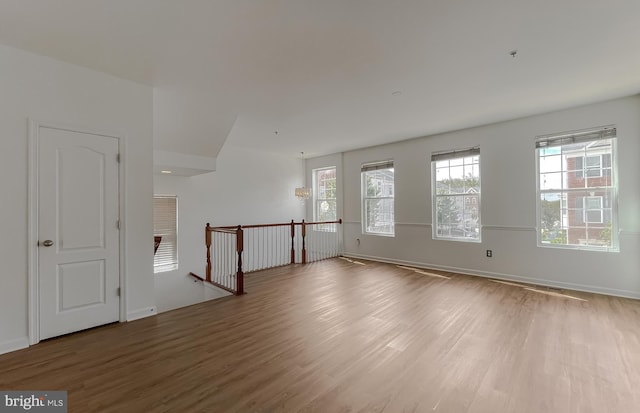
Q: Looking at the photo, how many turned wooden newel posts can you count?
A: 4